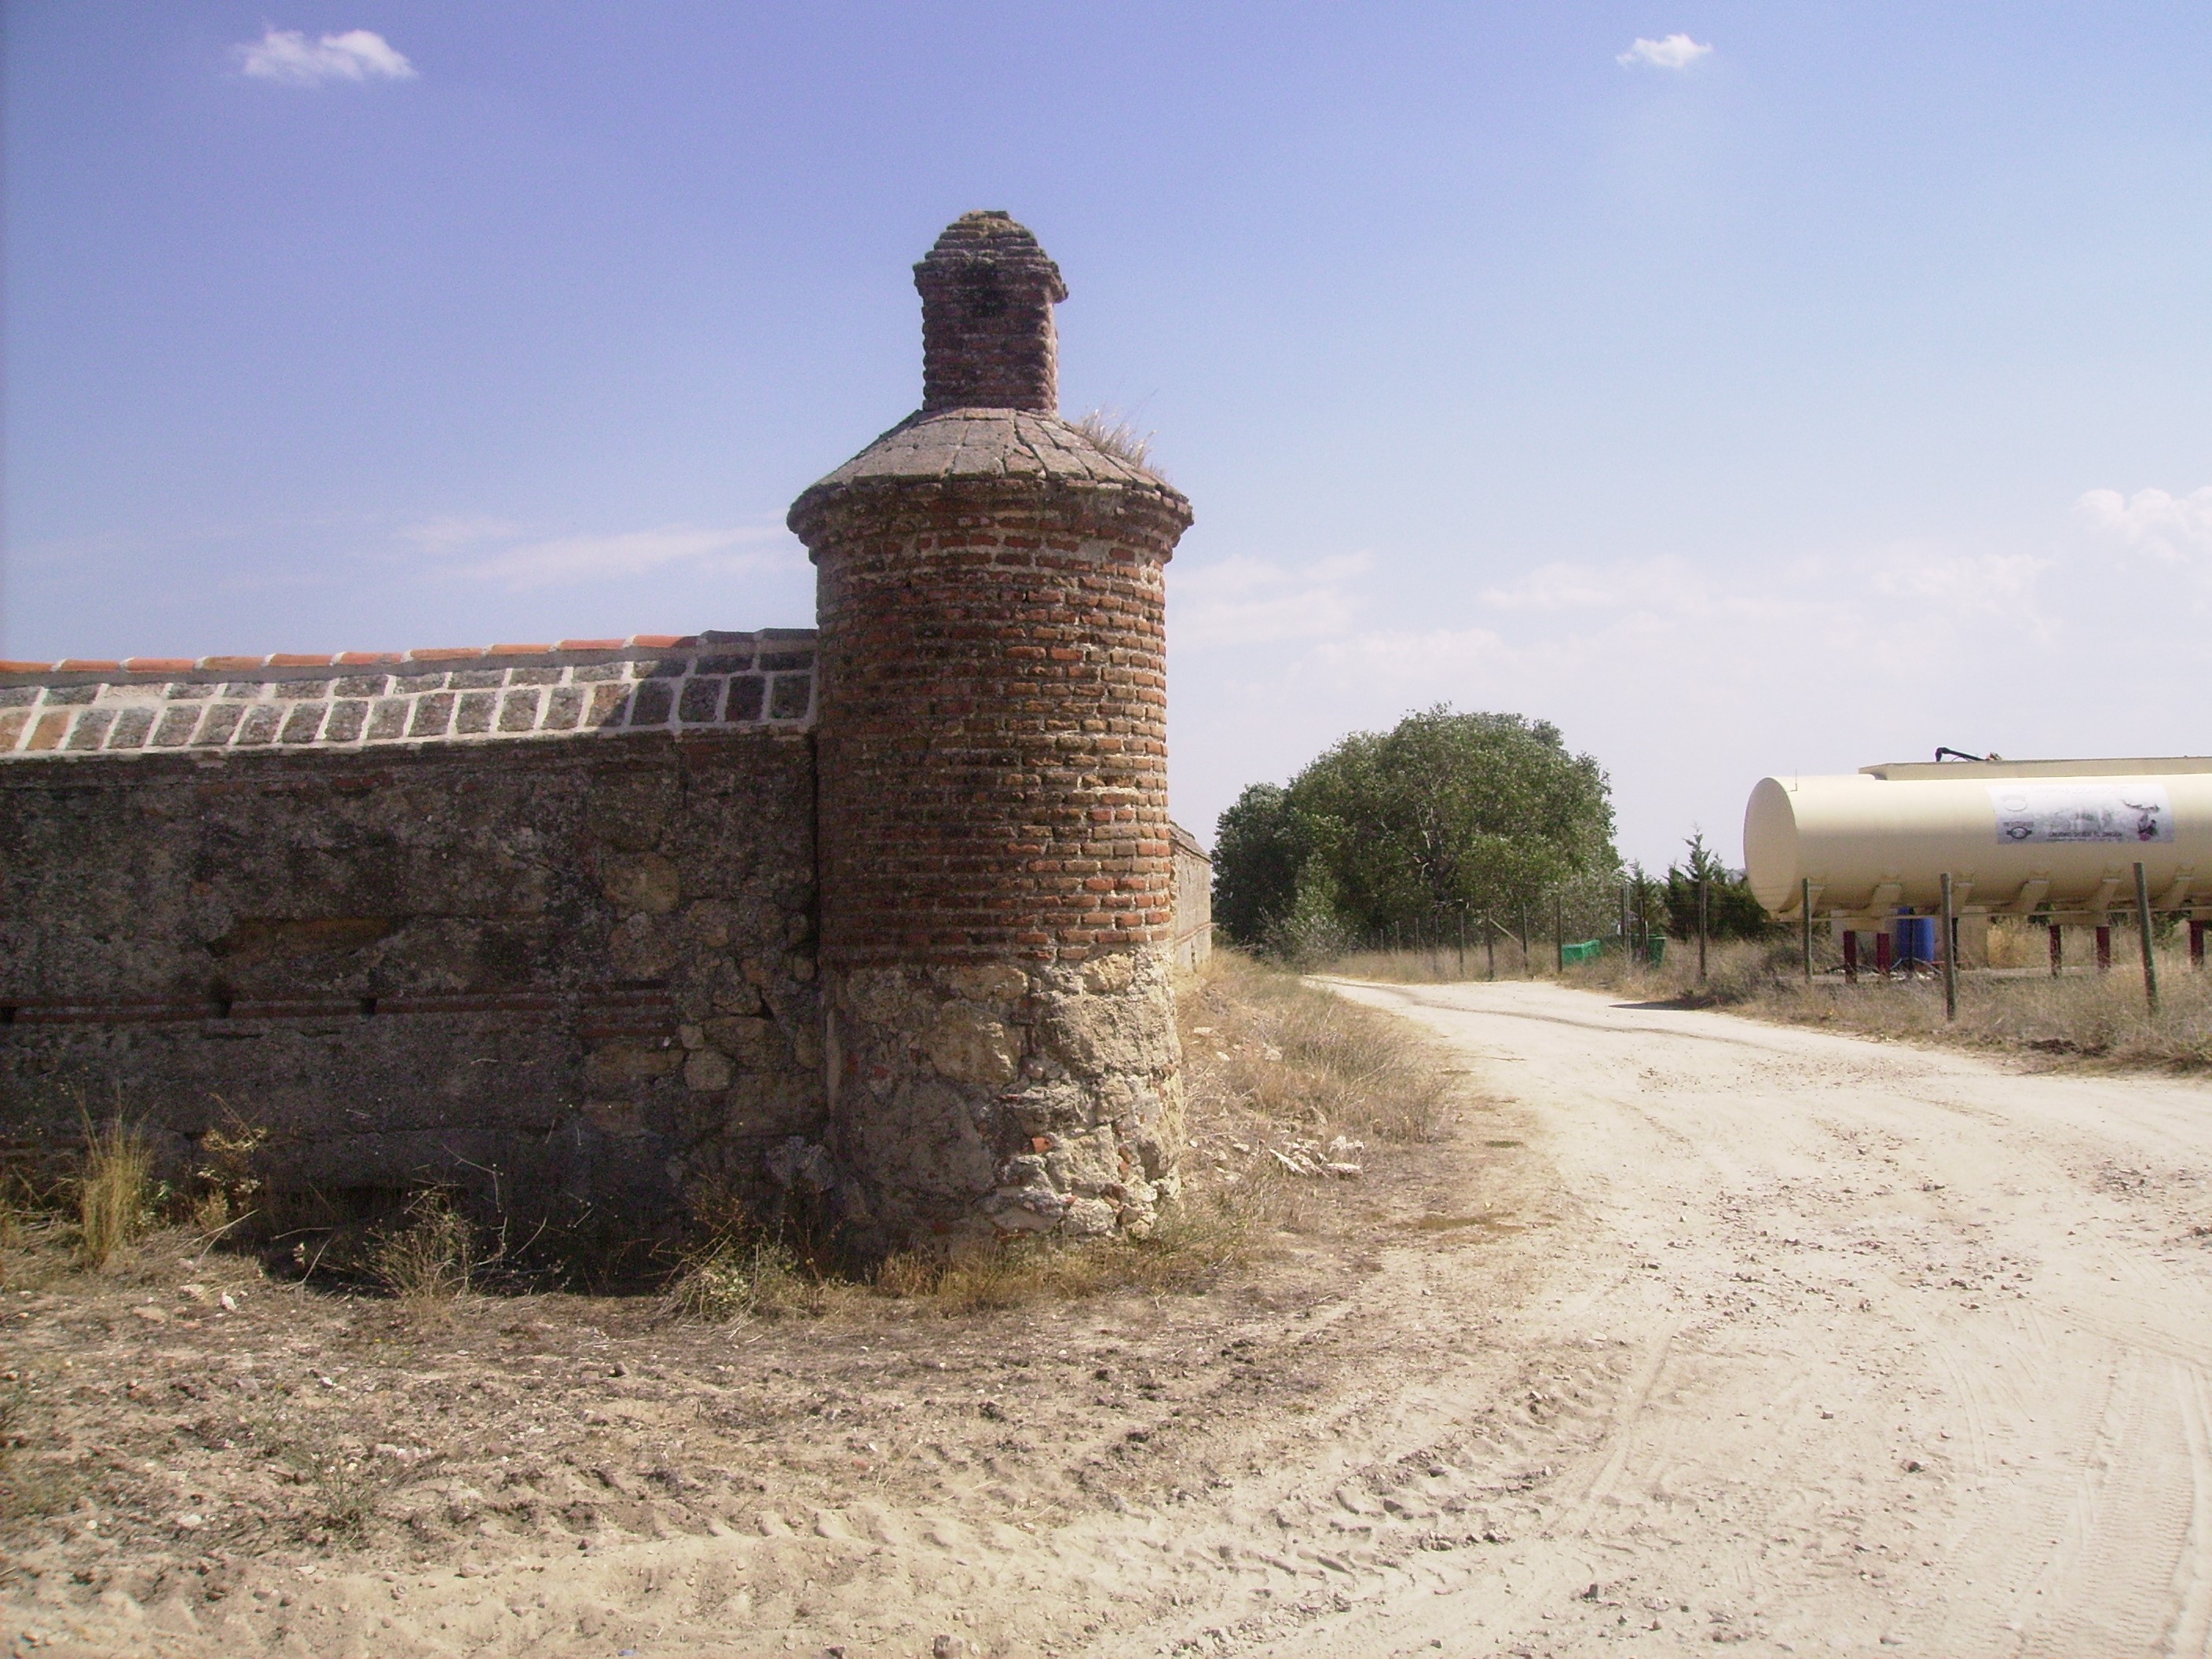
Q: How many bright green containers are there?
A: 2